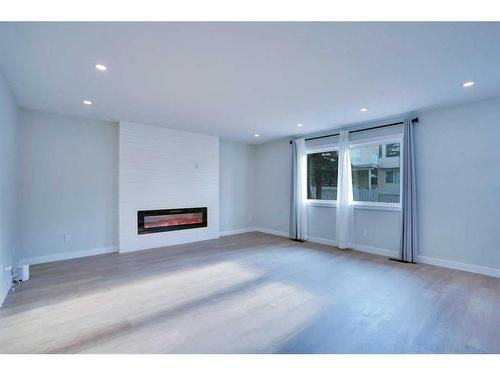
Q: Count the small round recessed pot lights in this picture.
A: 6